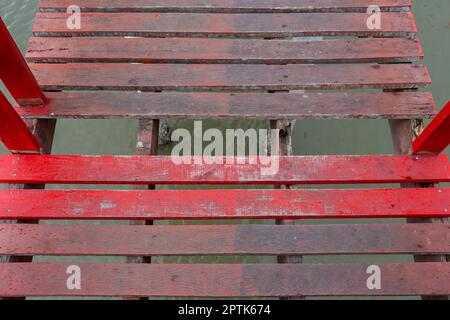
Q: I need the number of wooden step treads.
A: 9